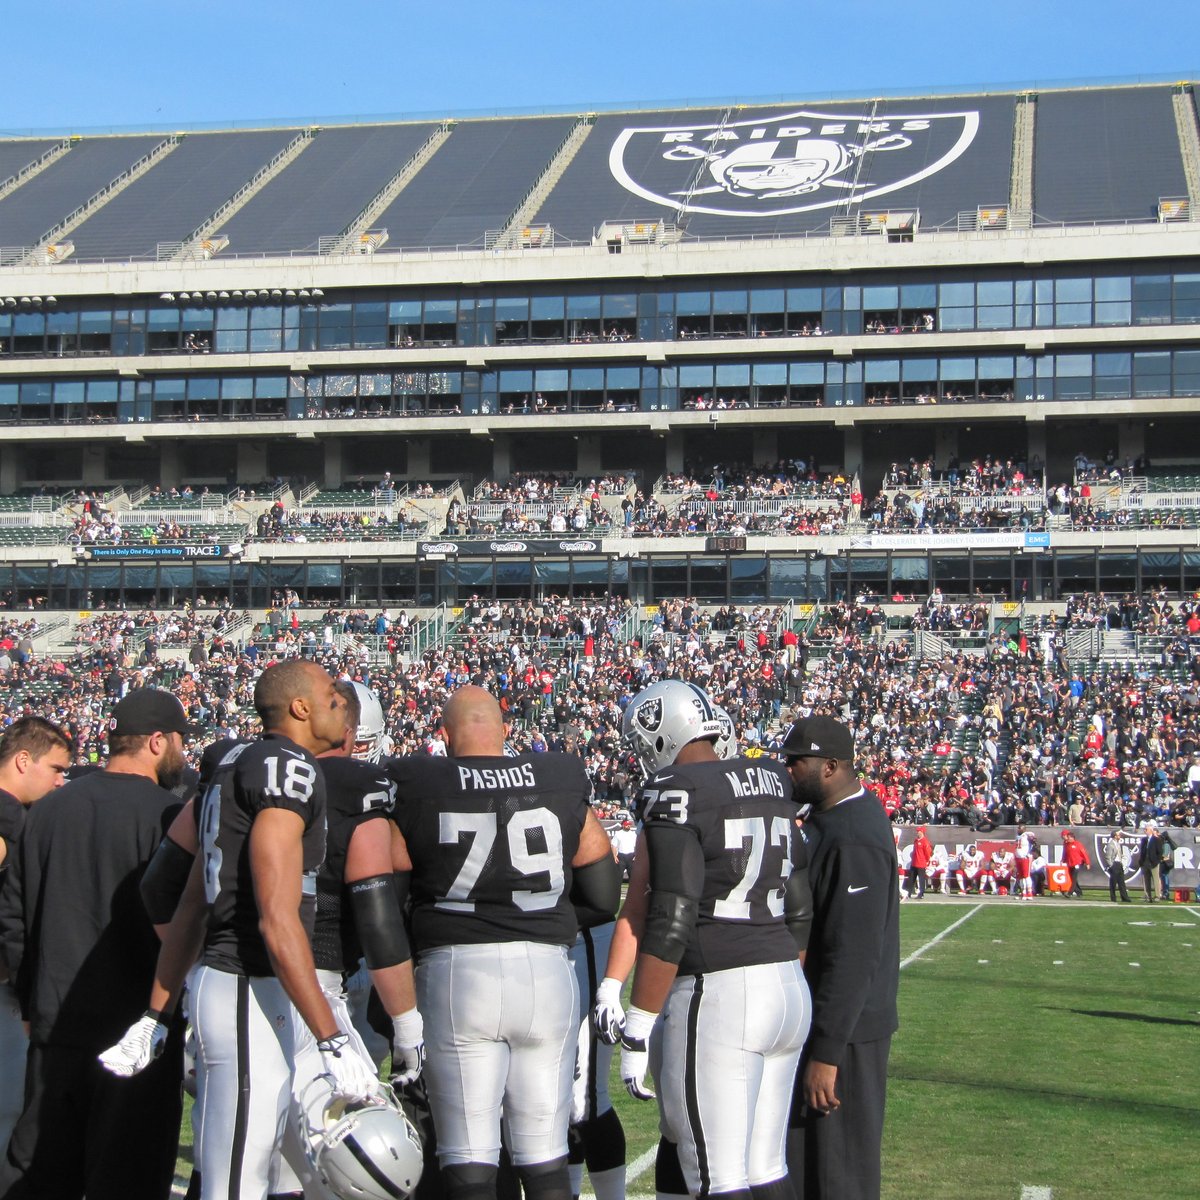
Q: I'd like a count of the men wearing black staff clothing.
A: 2